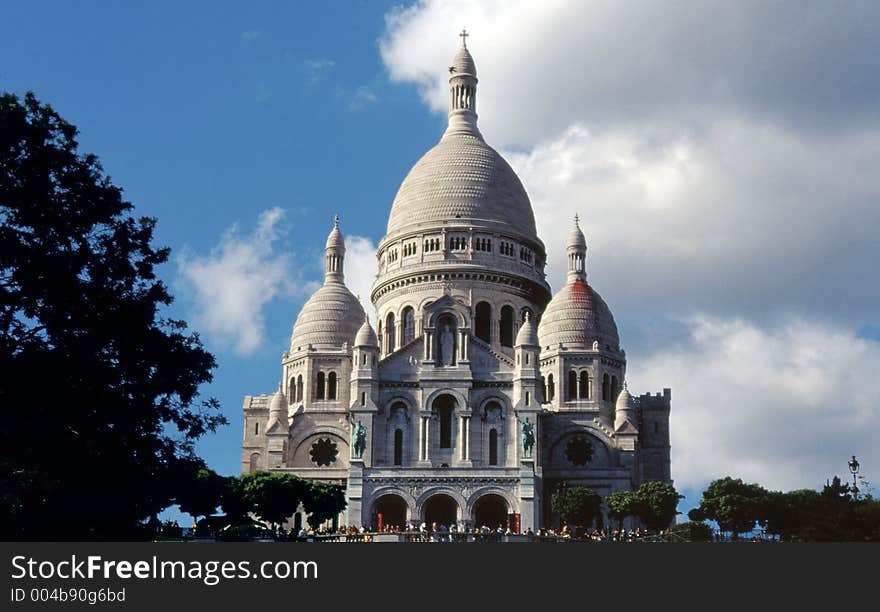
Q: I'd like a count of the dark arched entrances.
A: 3